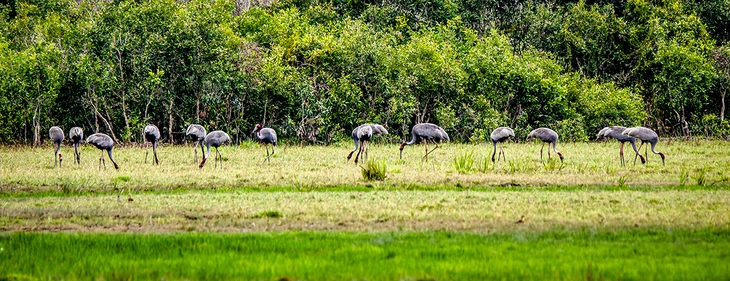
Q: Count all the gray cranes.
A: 14